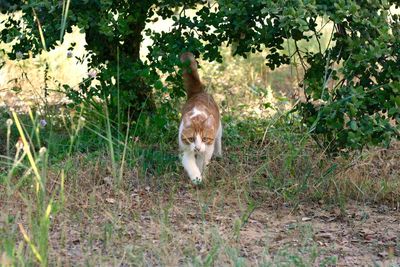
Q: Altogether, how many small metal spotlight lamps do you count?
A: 0